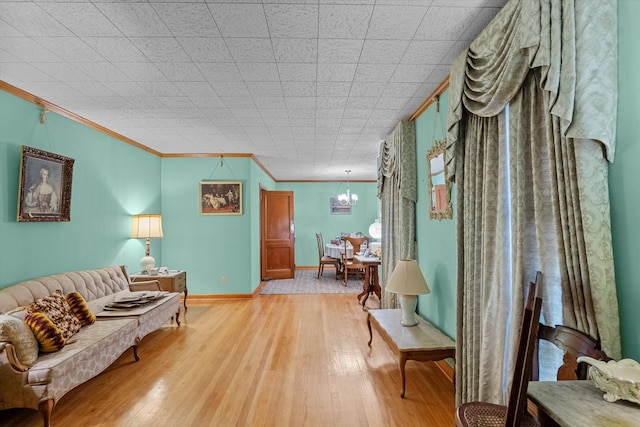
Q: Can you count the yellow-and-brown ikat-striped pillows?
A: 2